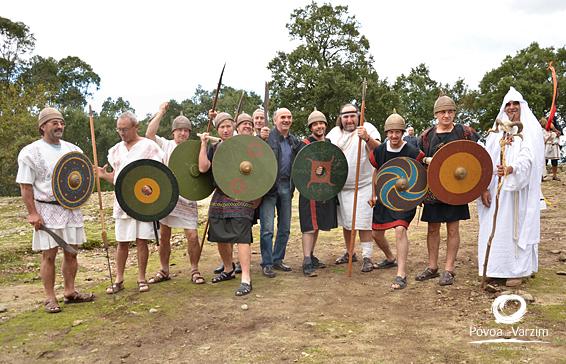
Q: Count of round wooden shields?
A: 7